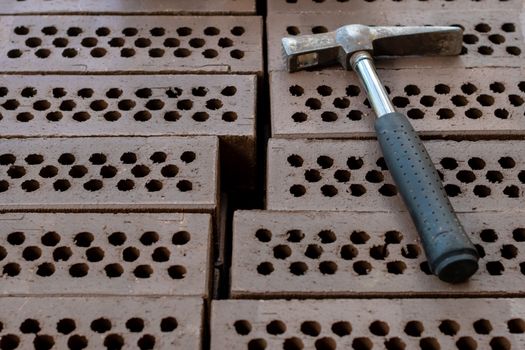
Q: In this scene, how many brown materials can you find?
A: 12